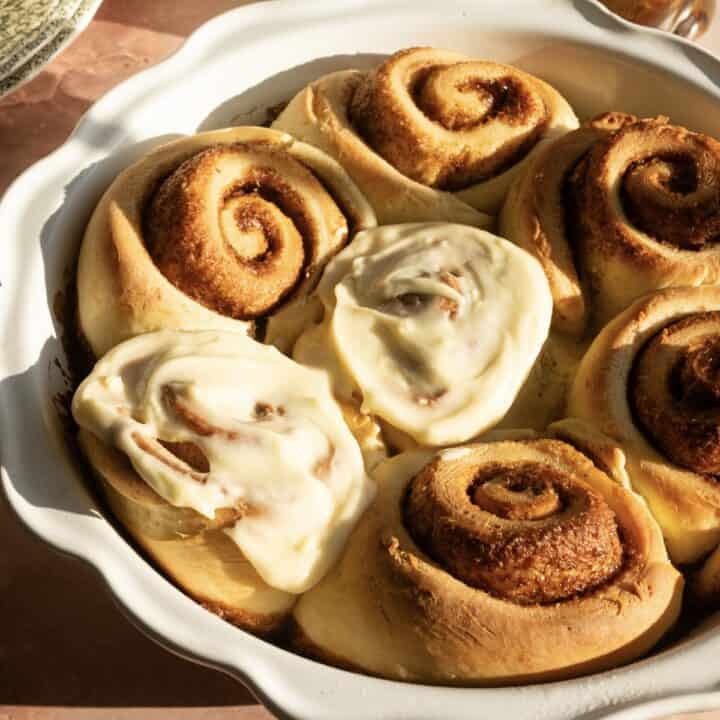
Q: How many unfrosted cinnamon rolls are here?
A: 5